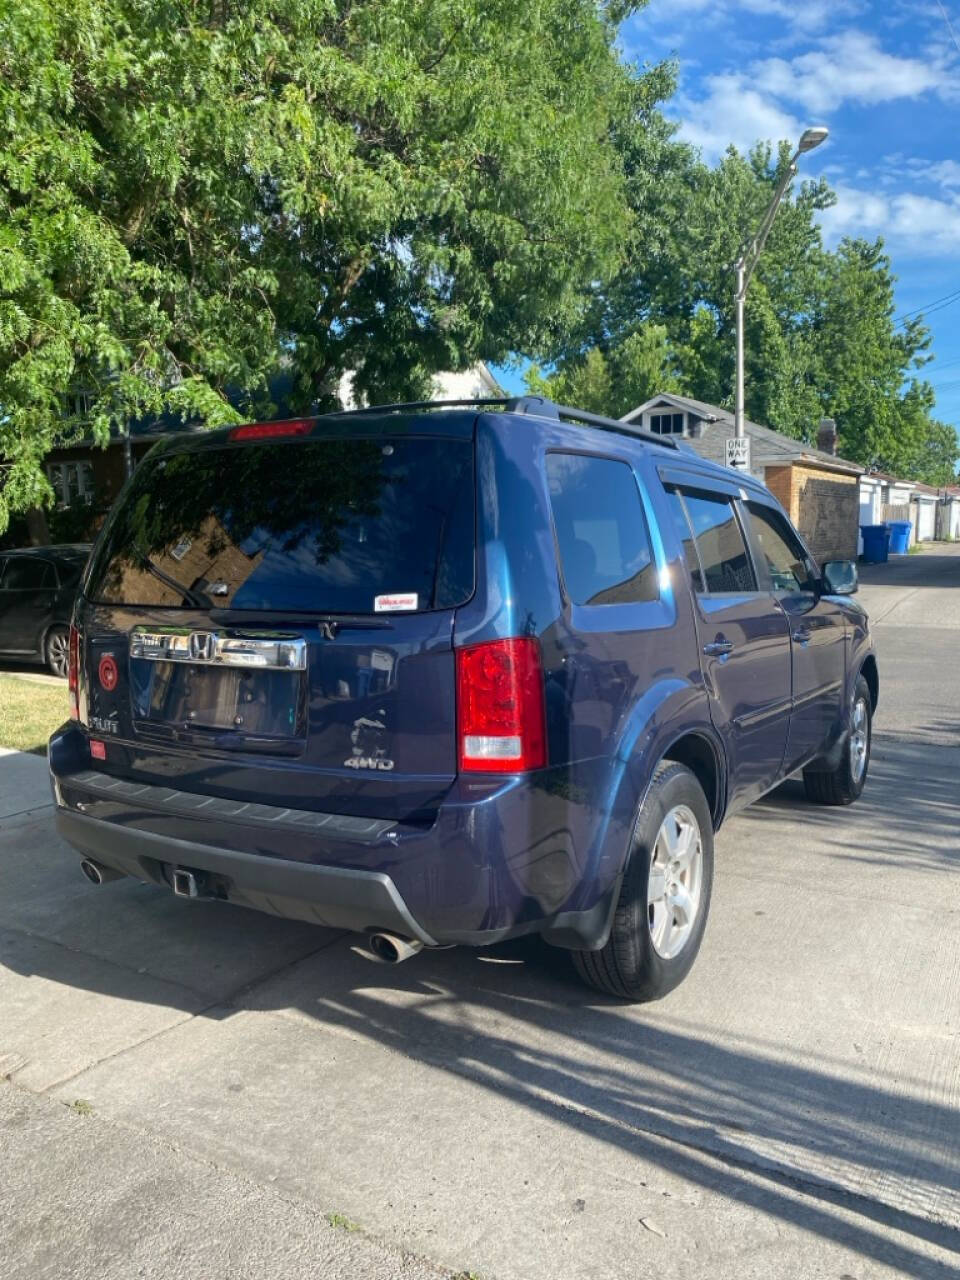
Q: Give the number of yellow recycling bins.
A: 0